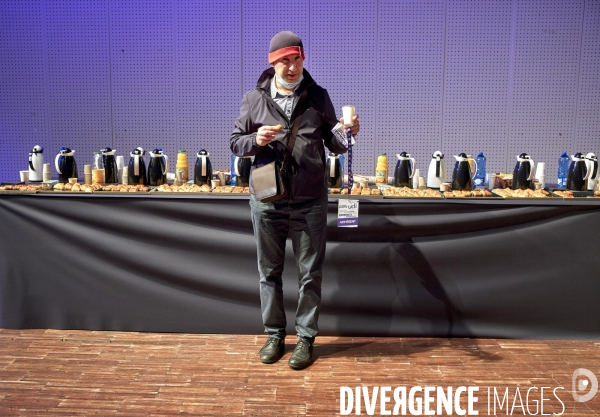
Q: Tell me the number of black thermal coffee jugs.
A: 11